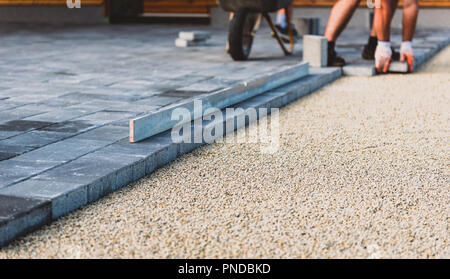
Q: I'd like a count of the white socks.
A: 1